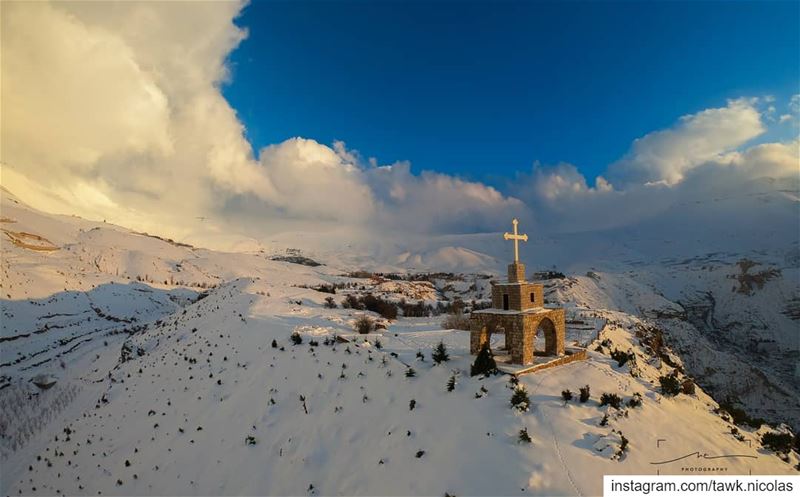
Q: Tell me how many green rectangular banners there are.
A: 0